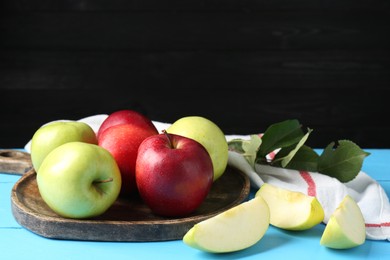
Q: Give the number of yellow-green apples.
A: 3